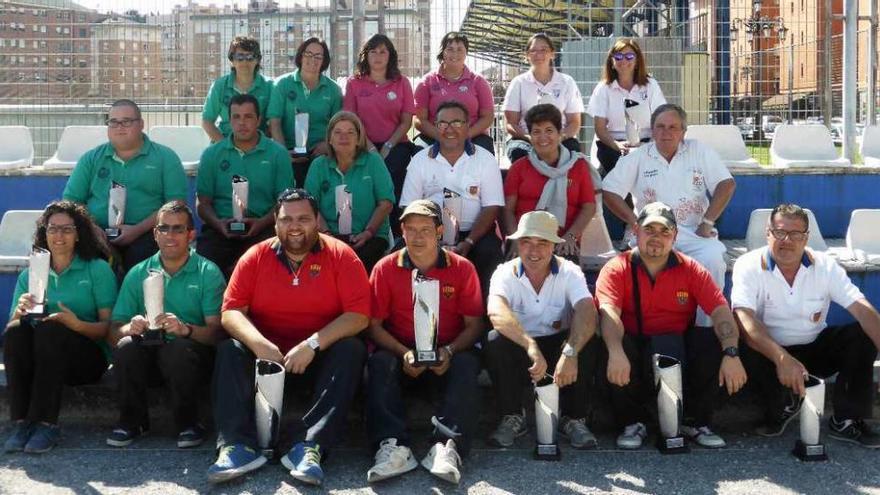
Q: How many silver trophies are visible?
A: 13